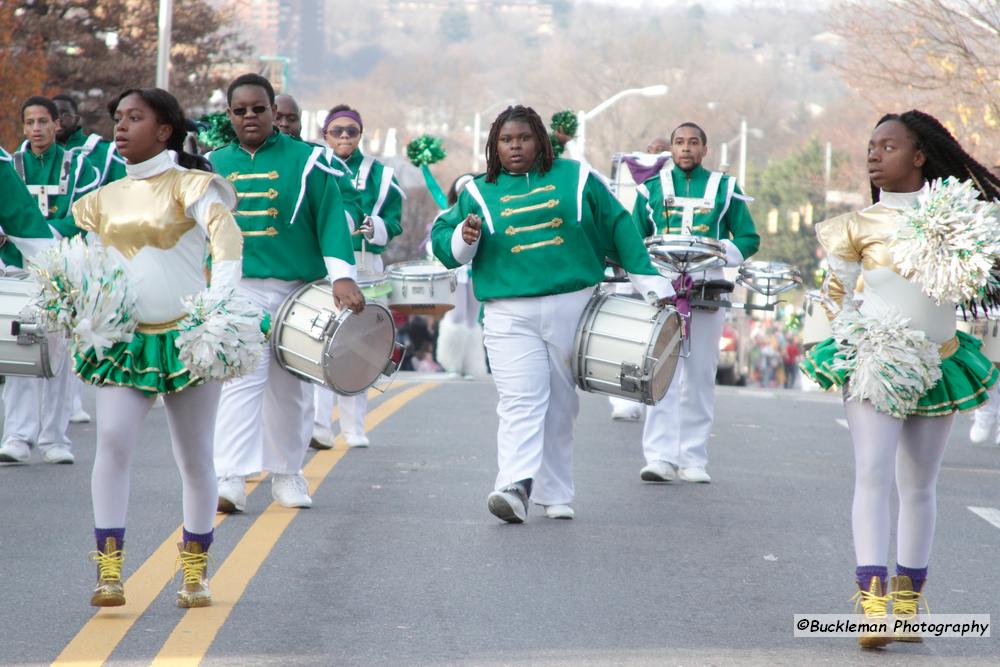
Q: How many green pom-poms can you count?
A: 3